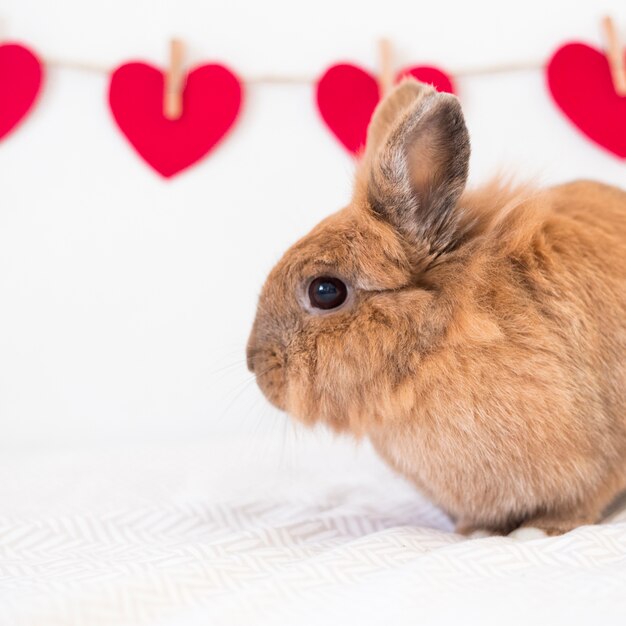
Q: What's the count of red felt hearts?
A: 4